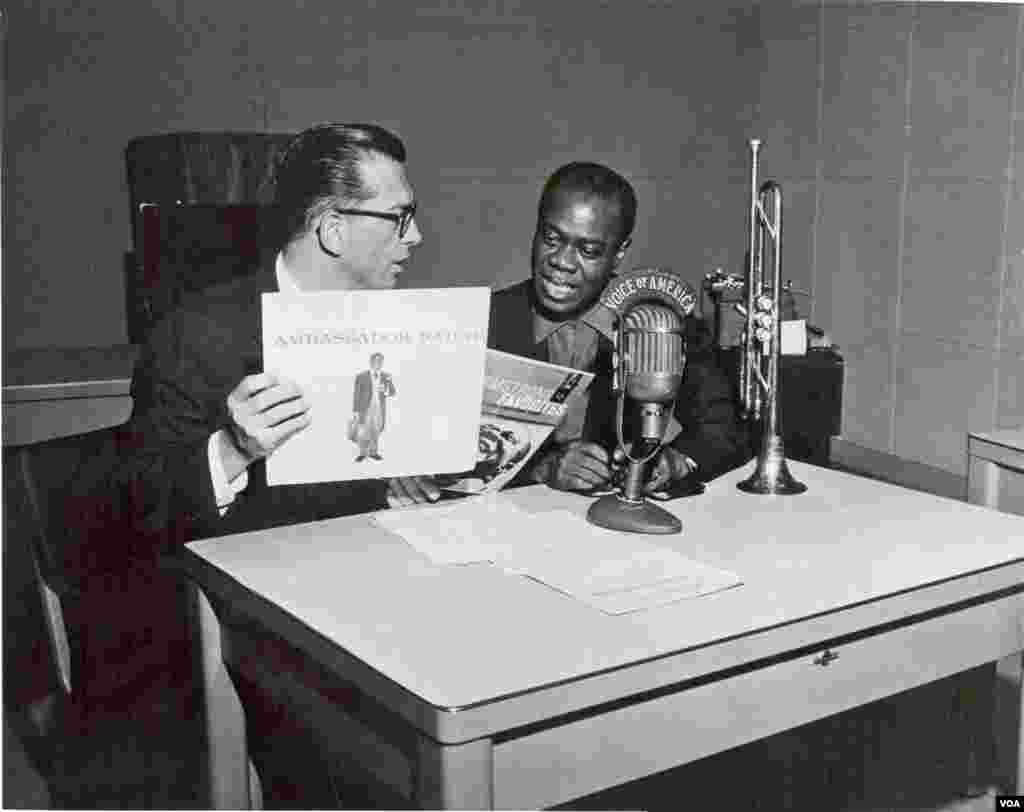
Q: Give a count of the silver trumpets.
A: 1